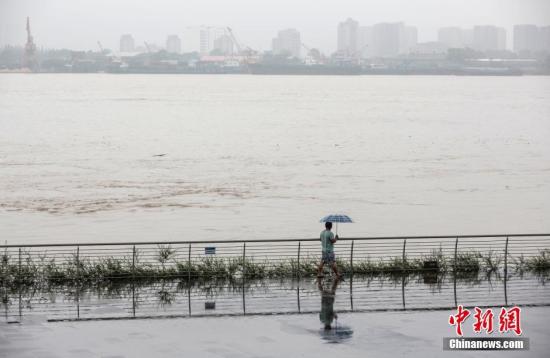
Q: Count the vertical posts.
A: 10